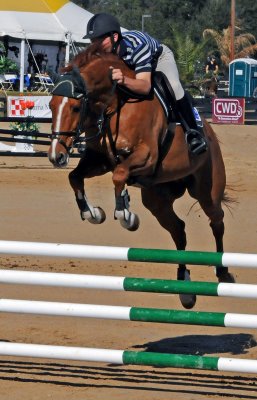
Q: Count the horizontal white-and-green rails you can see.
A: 4